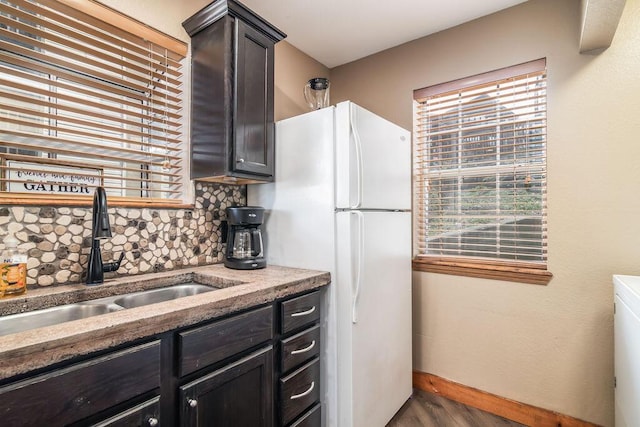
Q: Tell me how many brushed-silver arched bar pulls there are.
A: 3